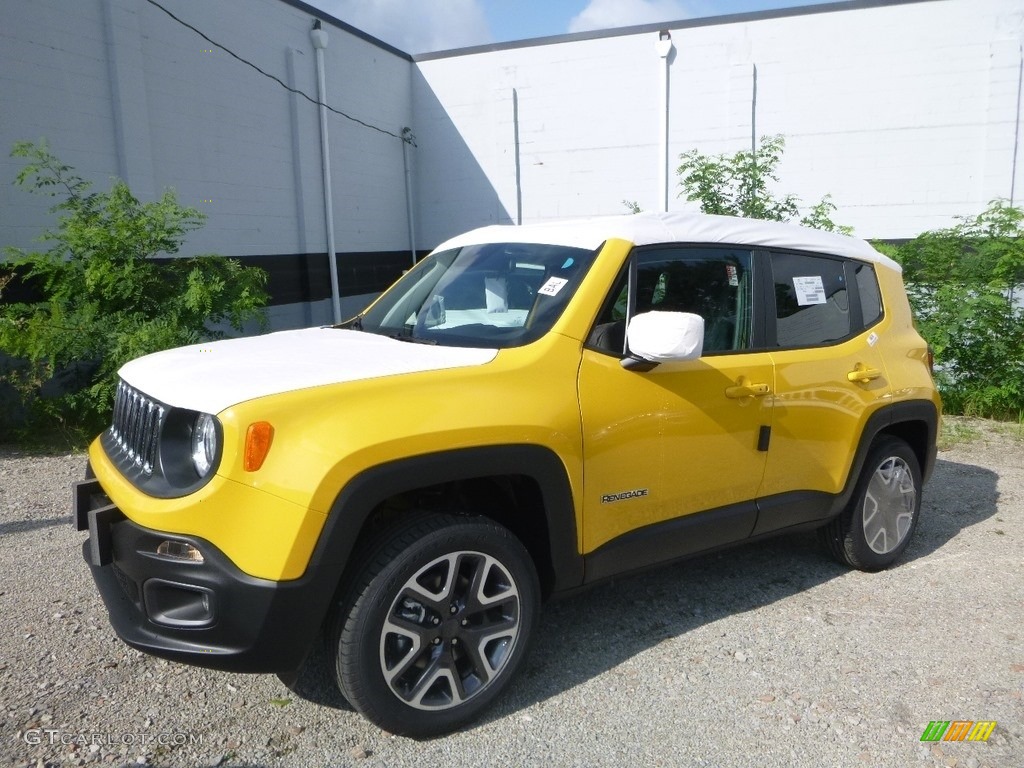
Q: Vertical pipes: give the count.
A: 3